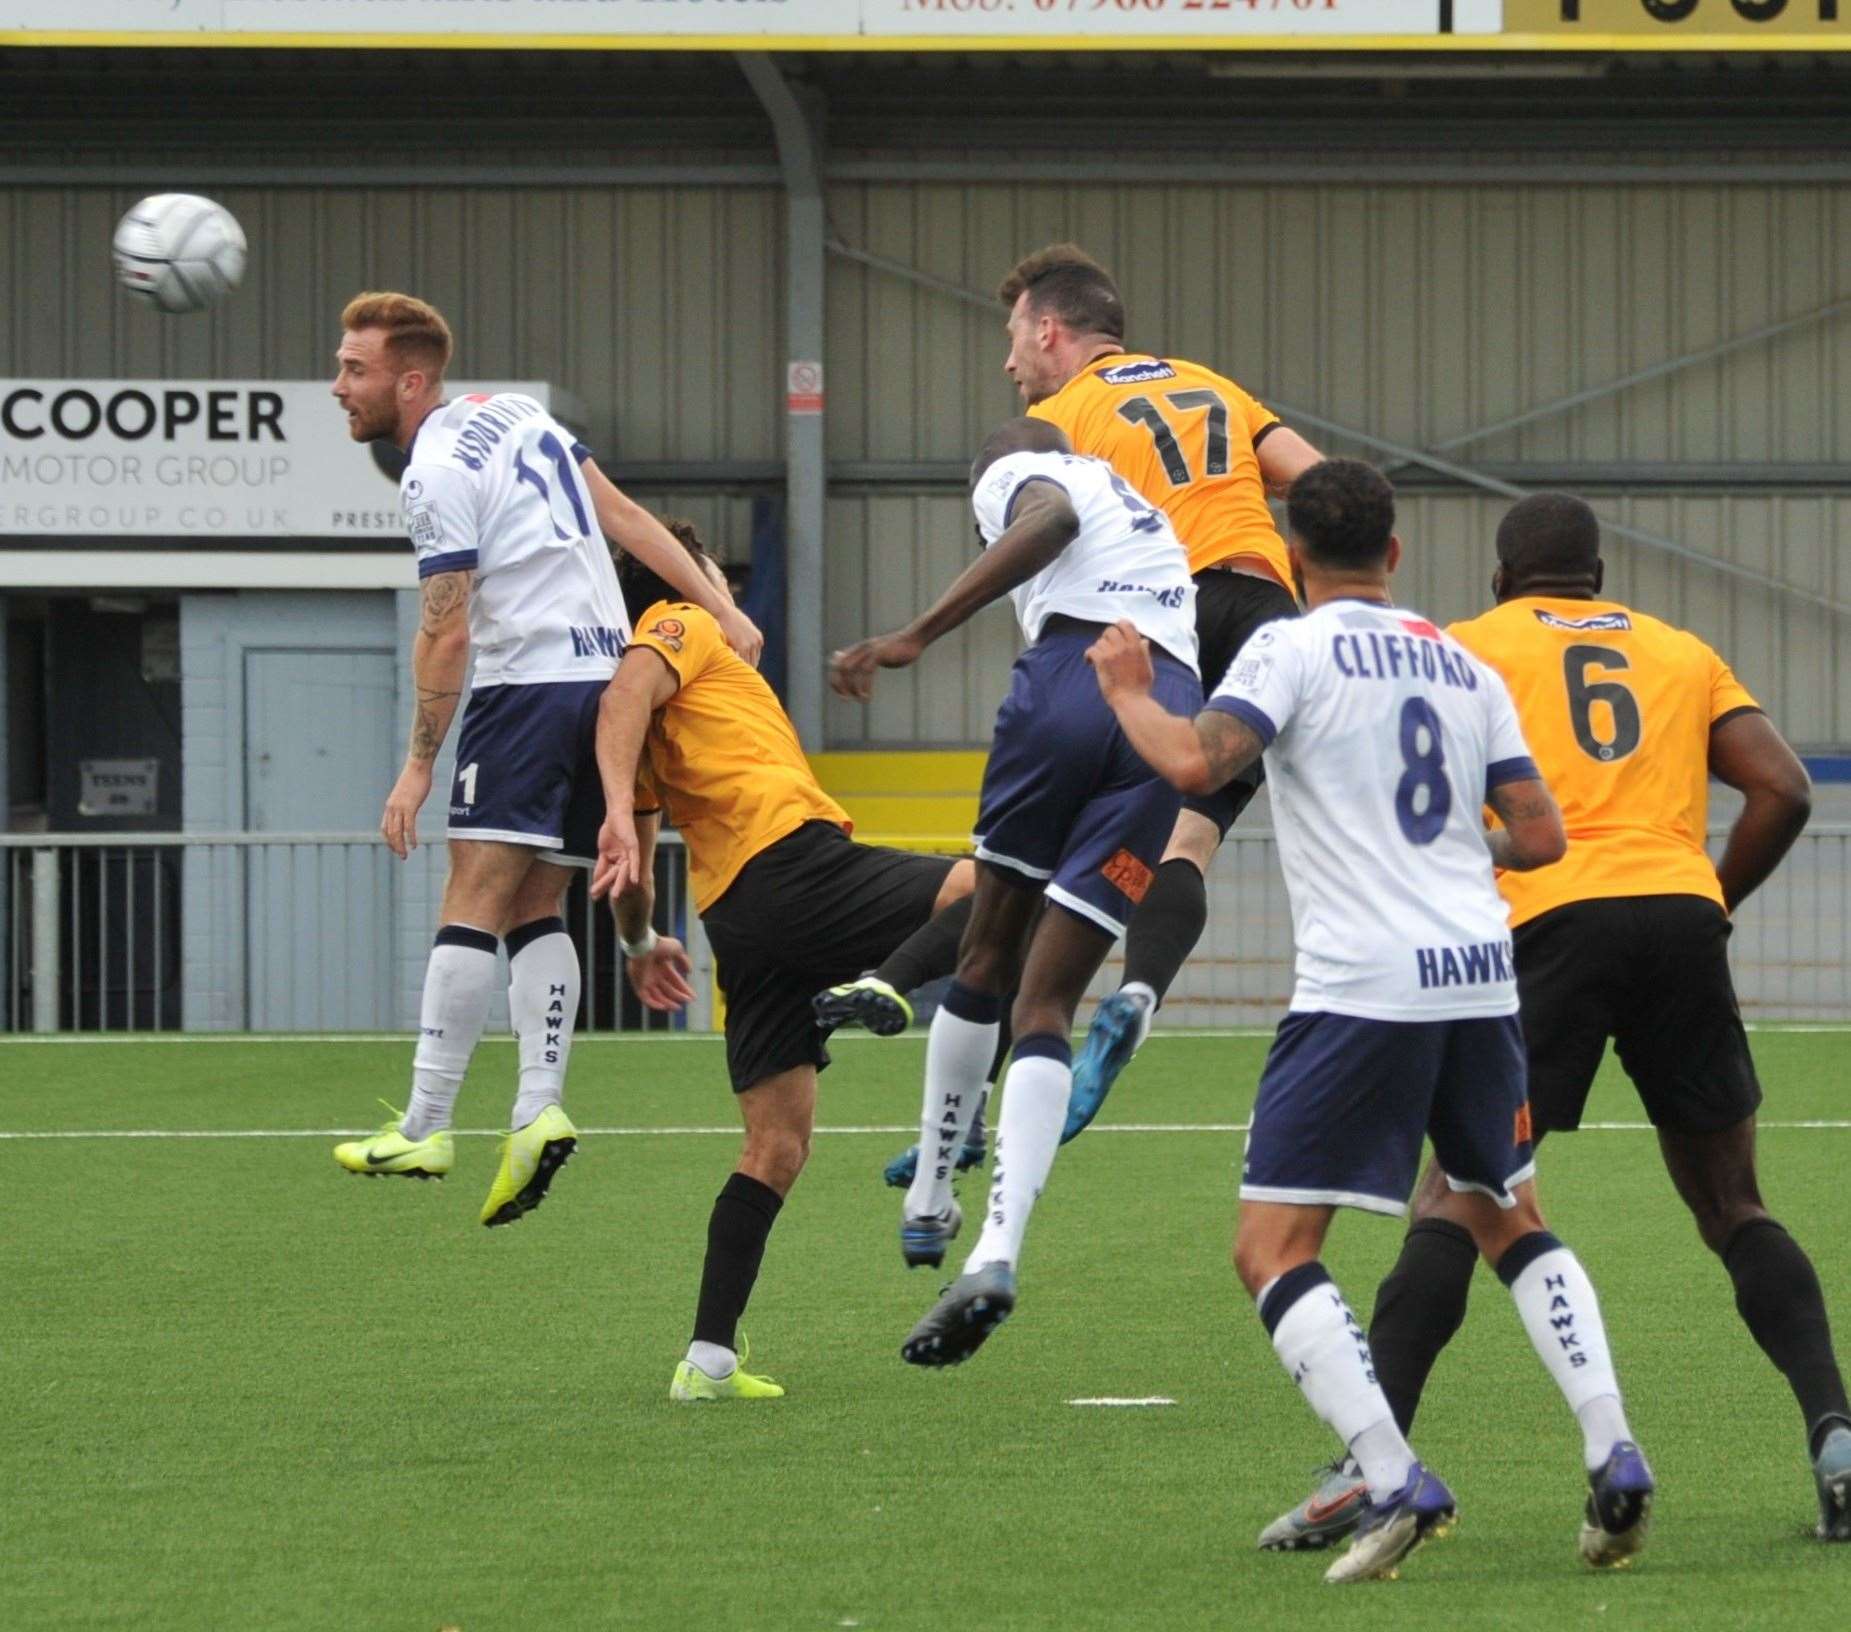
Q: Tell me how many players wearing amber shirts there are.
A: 3